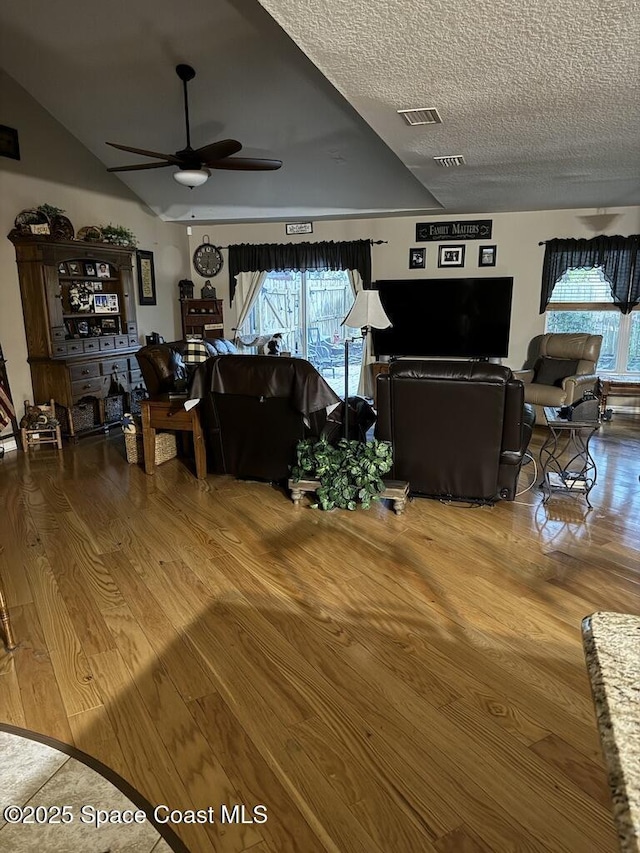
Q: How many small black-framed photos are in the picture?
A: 3